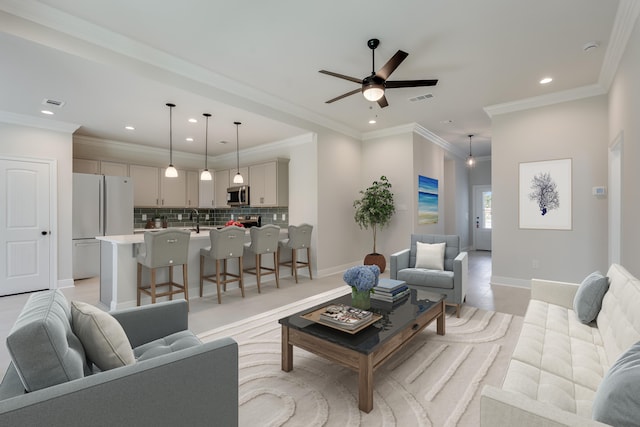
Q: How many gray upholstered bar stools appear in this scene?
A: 4